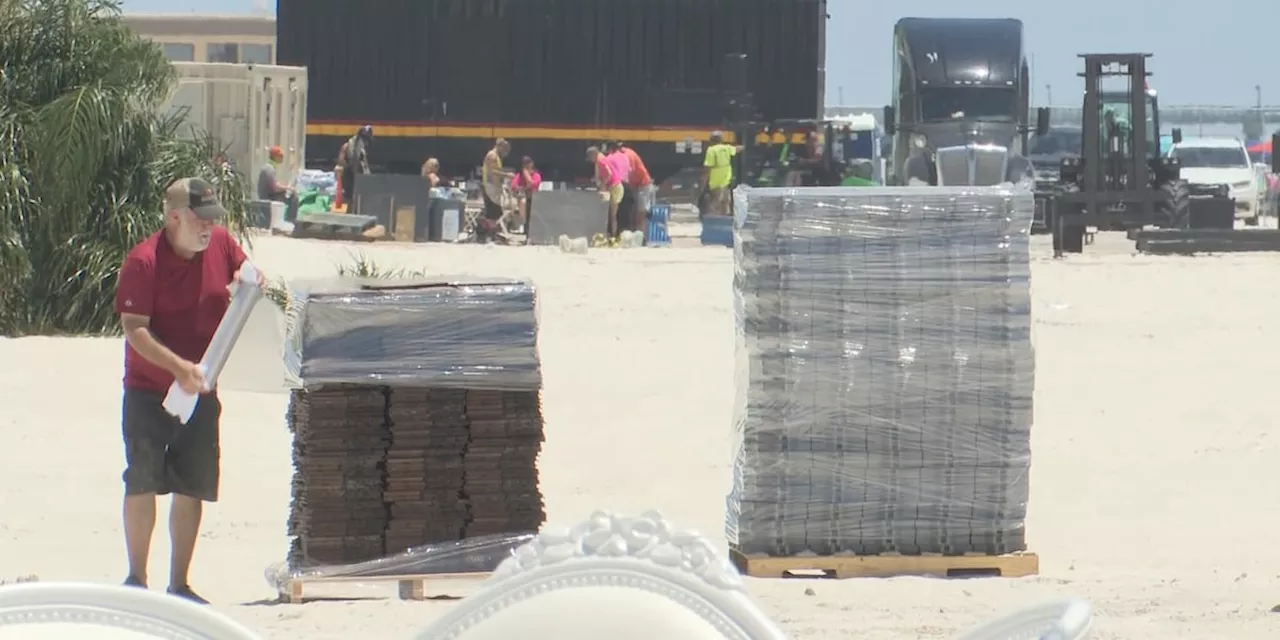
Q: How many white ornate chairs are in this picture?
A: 3